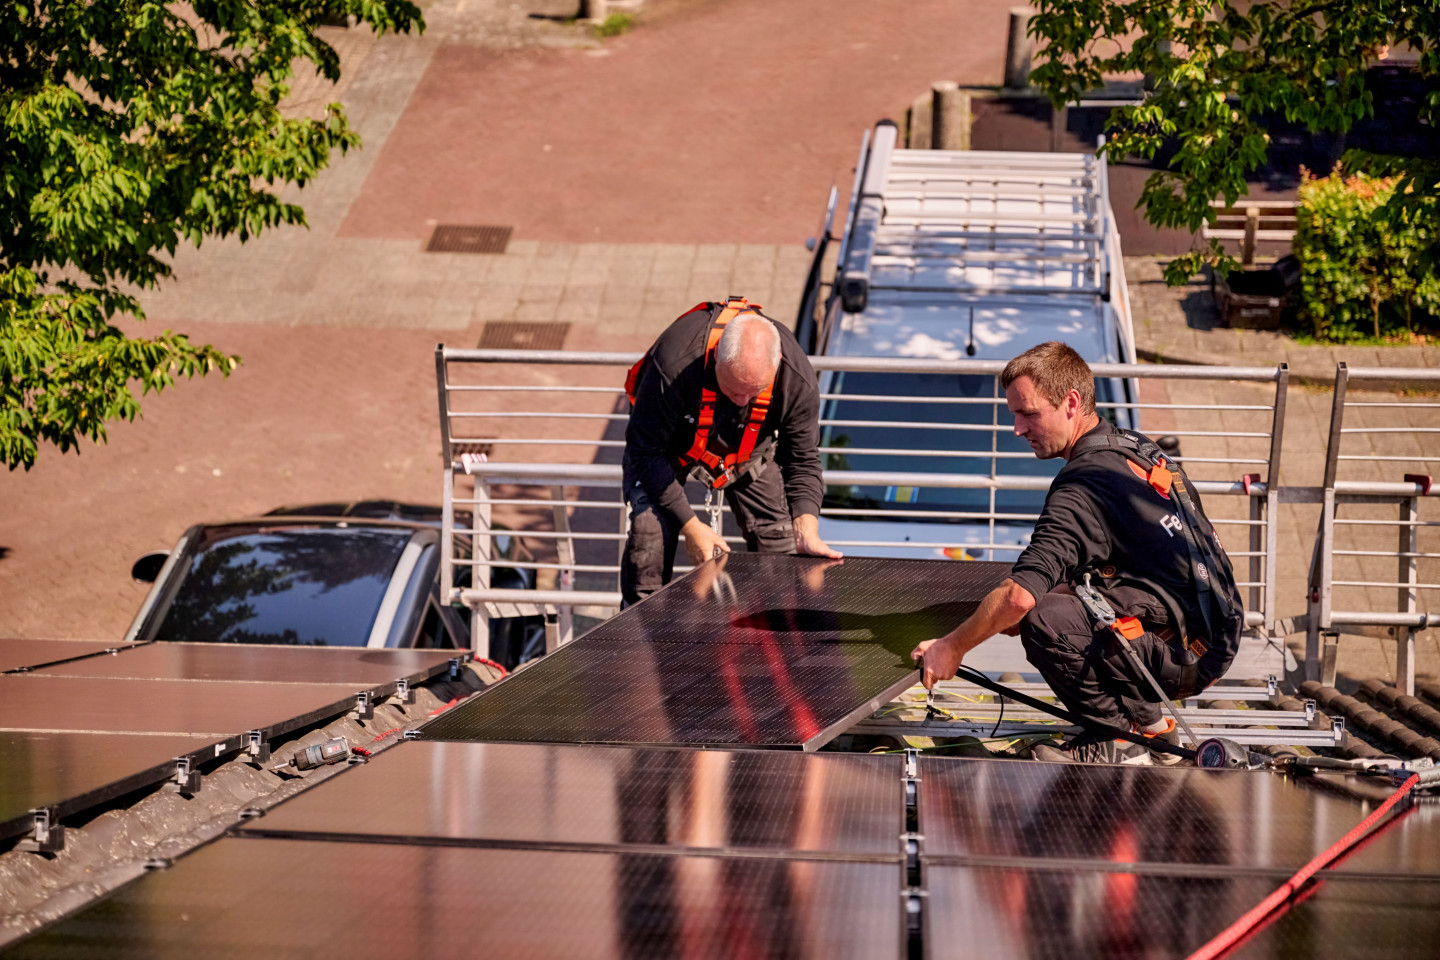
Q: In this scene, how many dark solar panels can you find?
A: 9